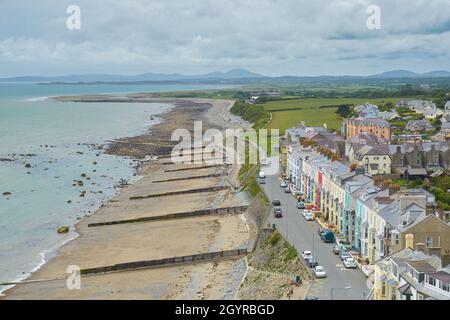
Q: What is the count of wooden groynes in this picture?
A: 8